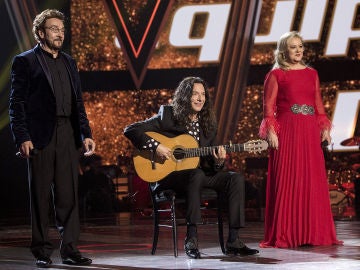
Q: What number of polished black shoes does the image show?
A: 4